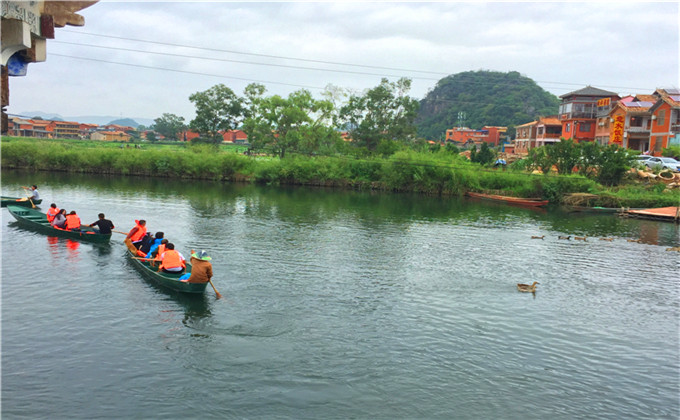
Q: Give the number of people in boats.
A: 11